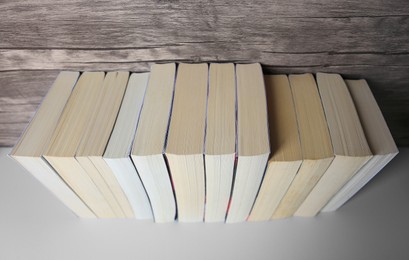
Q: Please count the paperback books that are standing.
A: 12